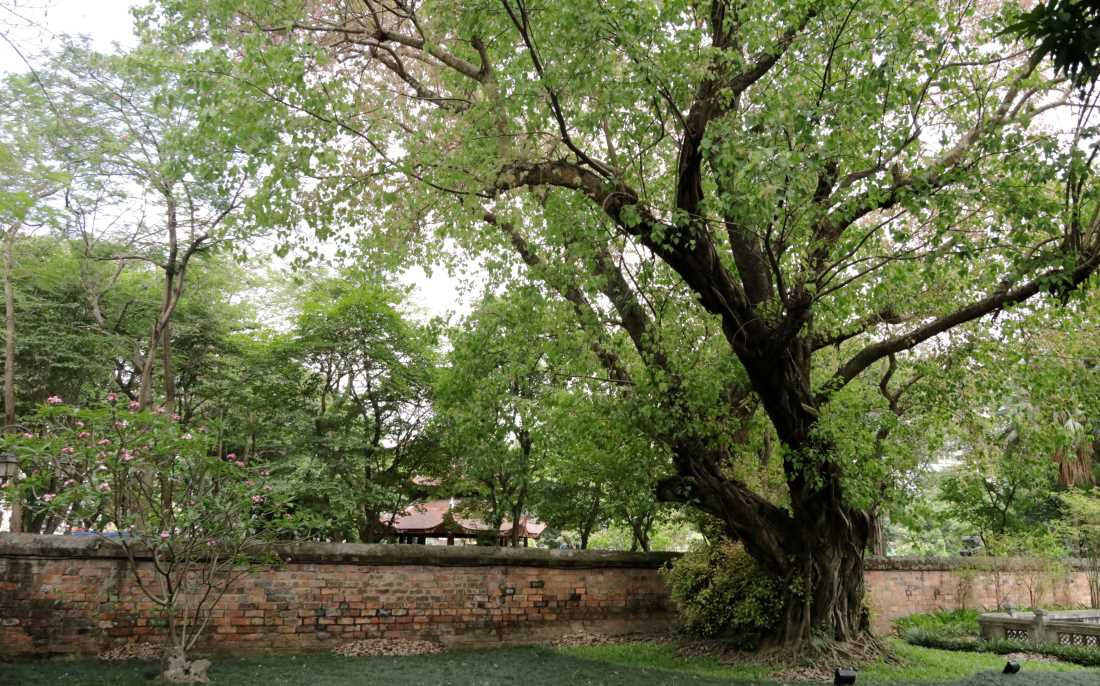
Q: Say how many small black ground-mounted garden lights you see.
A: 2